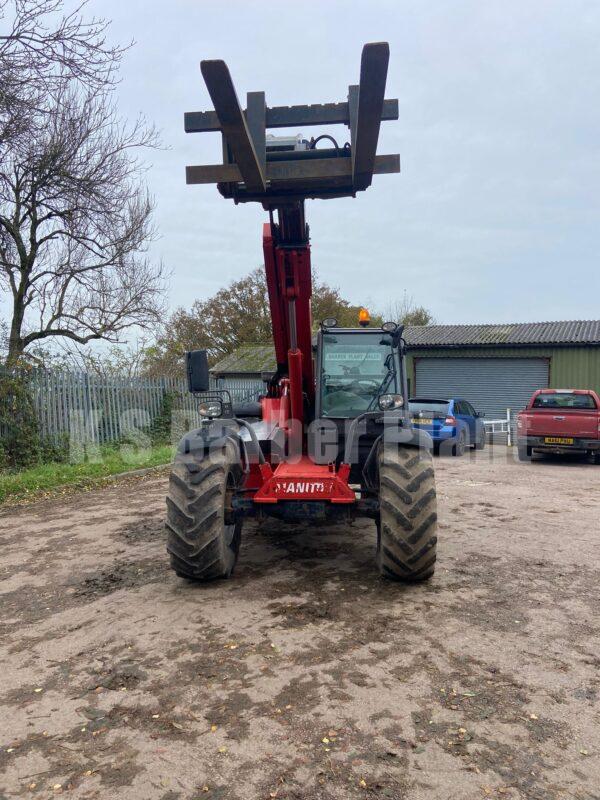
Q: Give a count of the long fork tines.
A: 2